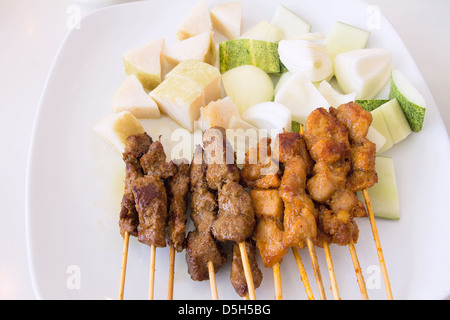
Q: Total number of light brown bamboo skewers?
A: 11